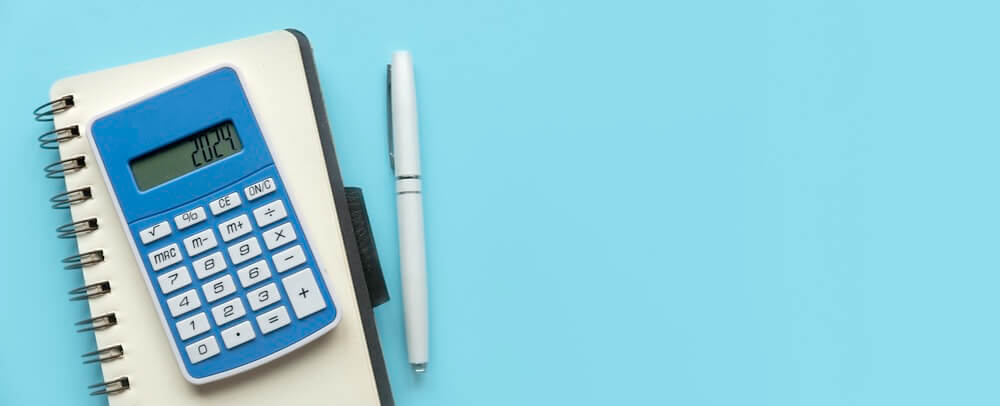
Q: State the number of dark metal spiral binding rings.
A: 10